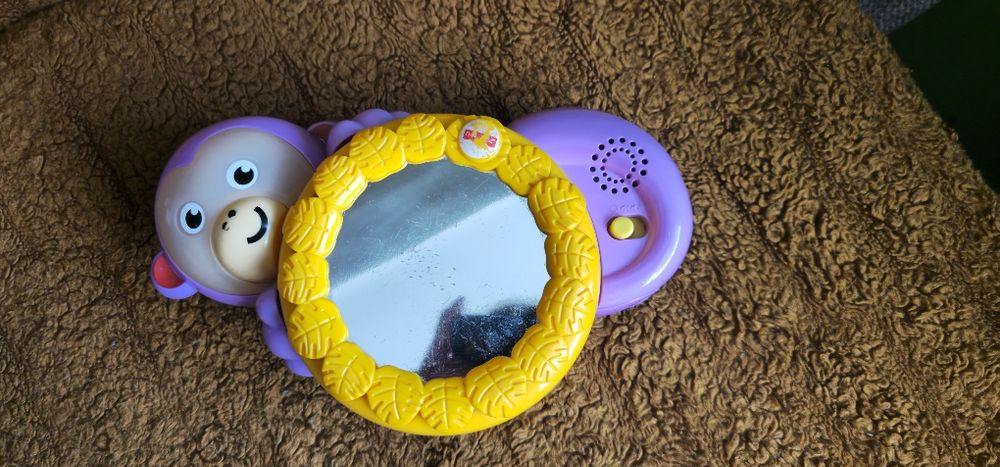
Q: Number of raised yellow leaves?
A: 15